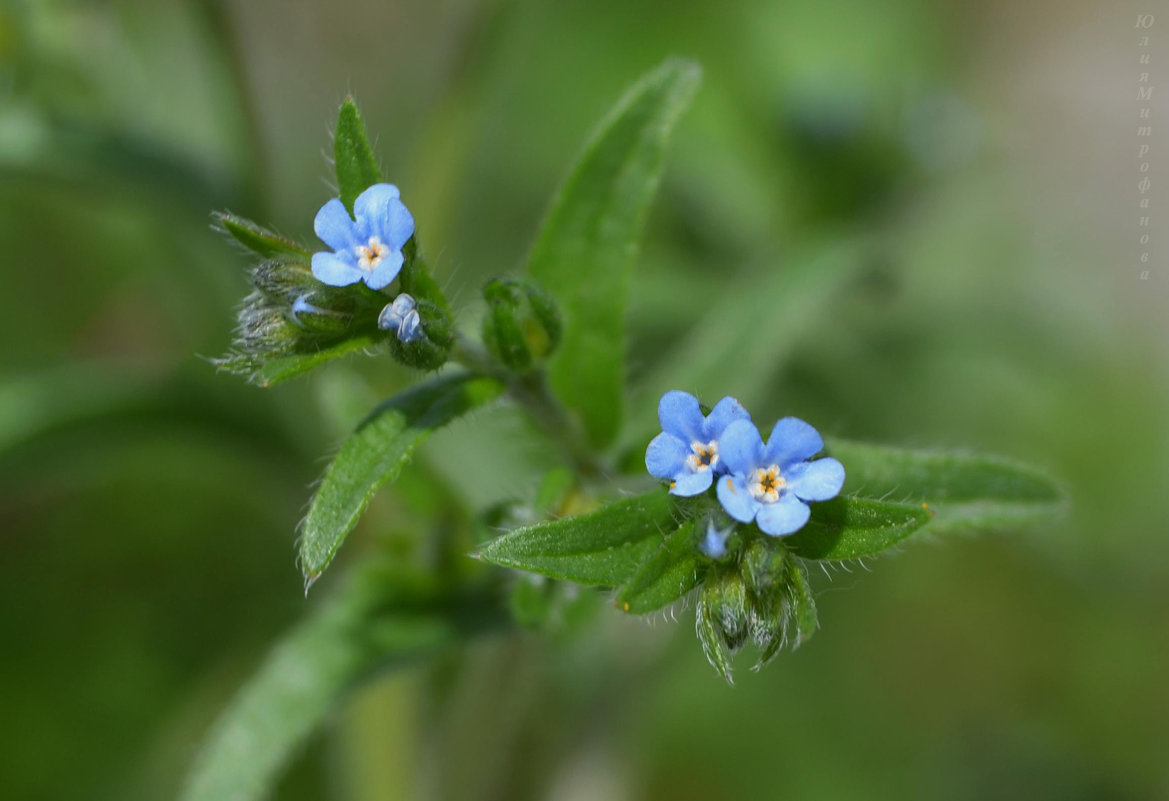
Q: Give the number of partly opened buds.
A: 3